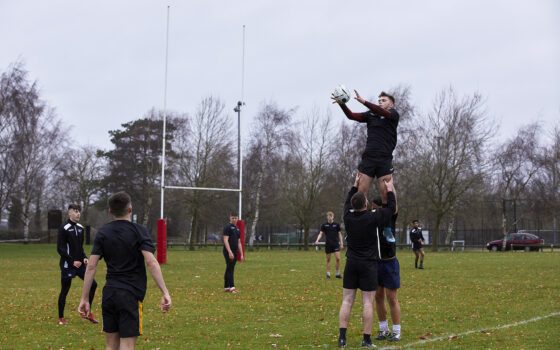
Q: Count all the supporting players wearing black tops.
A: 2